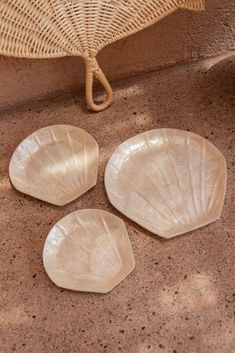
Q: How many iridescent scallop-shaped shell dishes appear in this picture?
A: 3